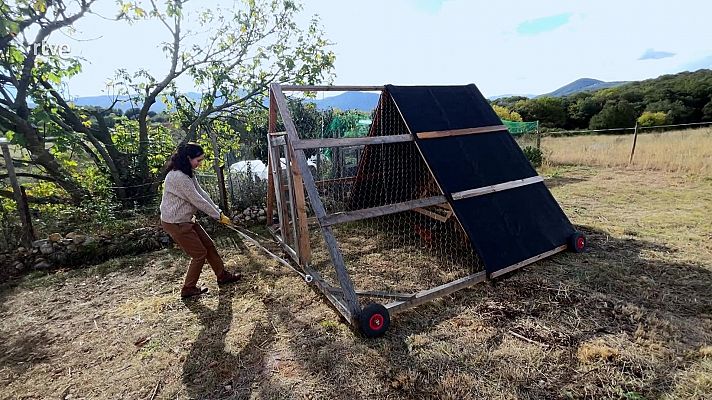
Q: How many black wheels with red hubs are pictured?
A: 2